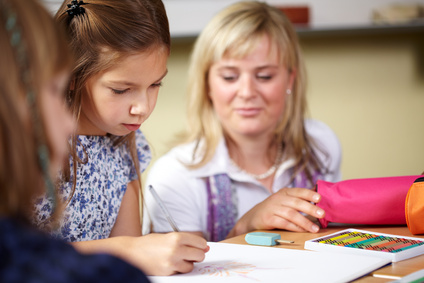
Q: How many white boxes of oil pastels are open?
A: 1